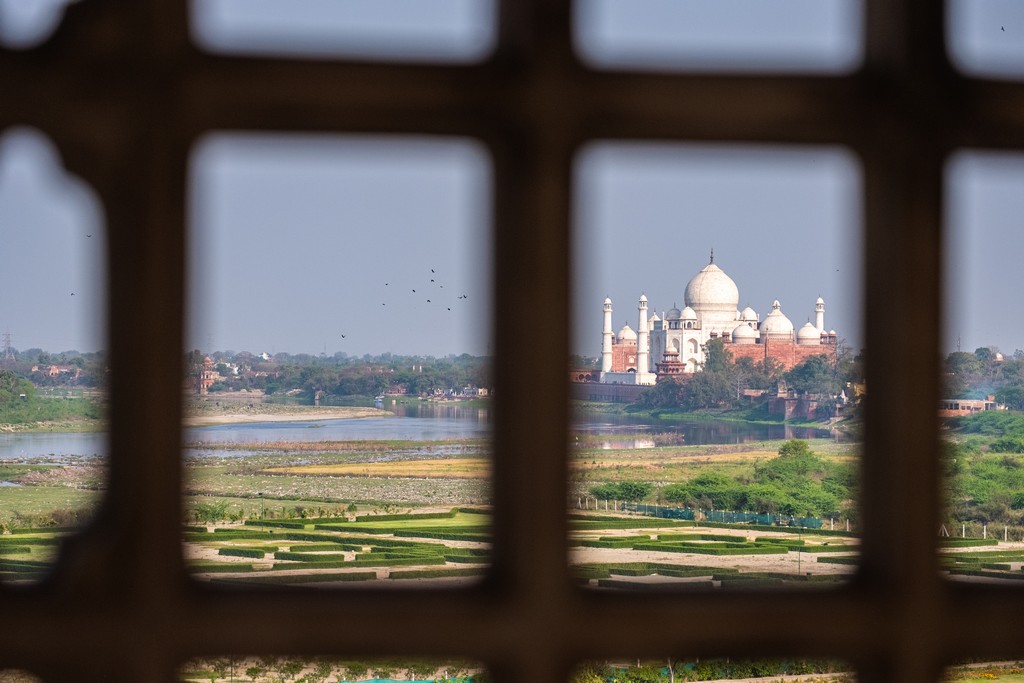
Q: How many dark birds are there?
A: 15